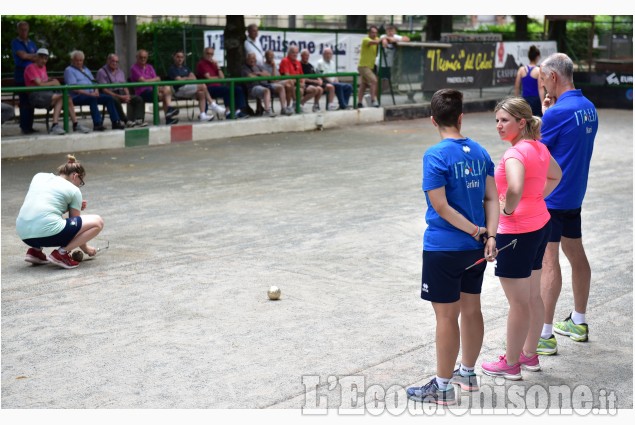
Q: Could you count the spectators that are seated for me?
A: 11